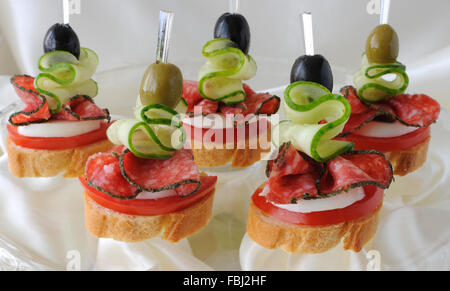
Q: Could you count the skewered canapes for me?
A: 5